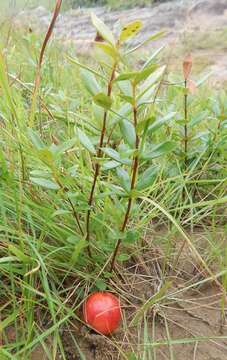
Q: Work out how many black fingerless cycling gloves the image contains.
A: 0